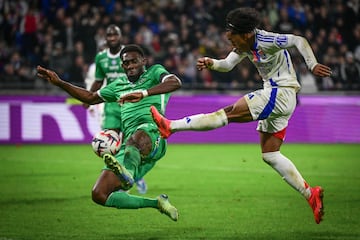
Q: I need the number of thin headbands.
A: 1